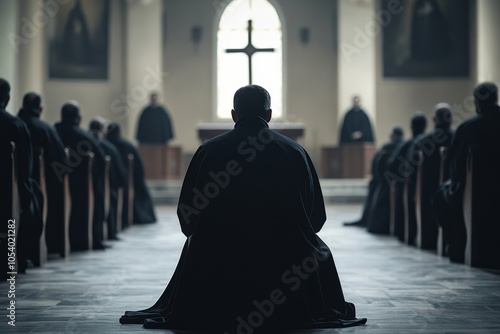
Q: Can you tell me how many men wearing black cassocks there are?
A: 12